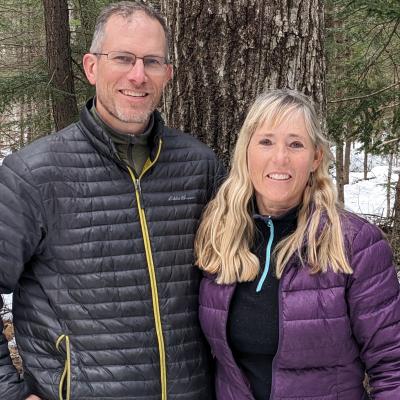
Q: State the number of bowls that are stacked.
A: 0